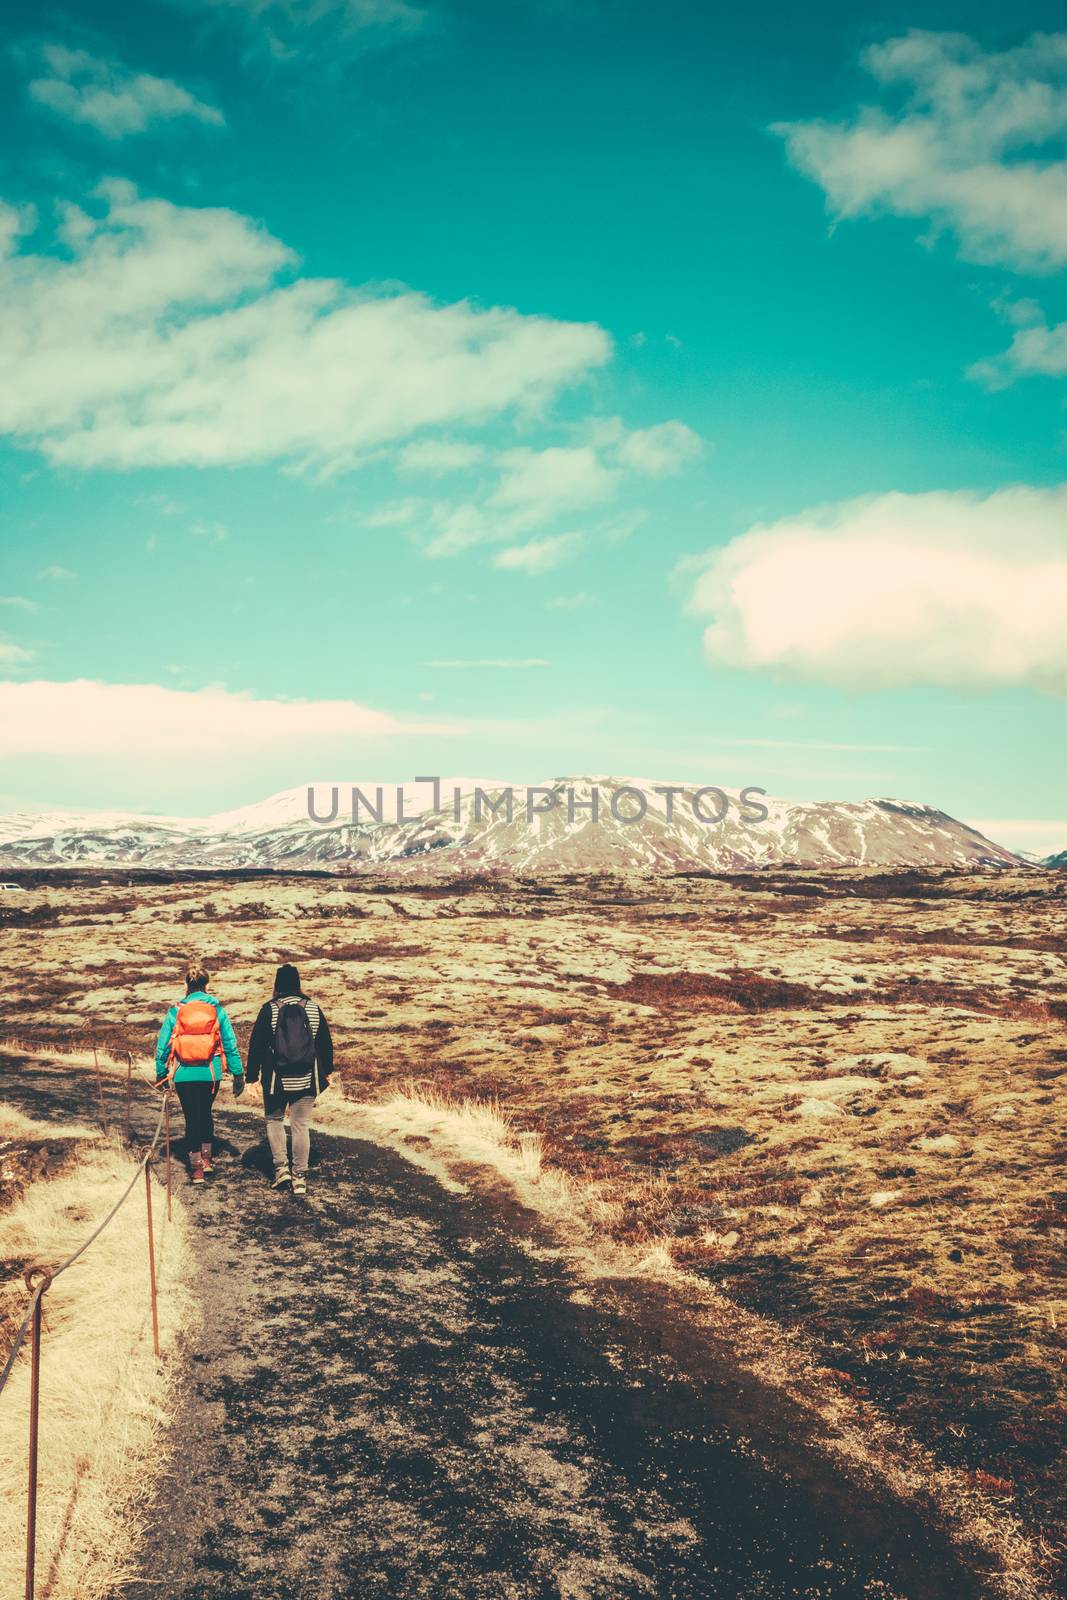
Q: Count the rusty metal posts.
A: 5